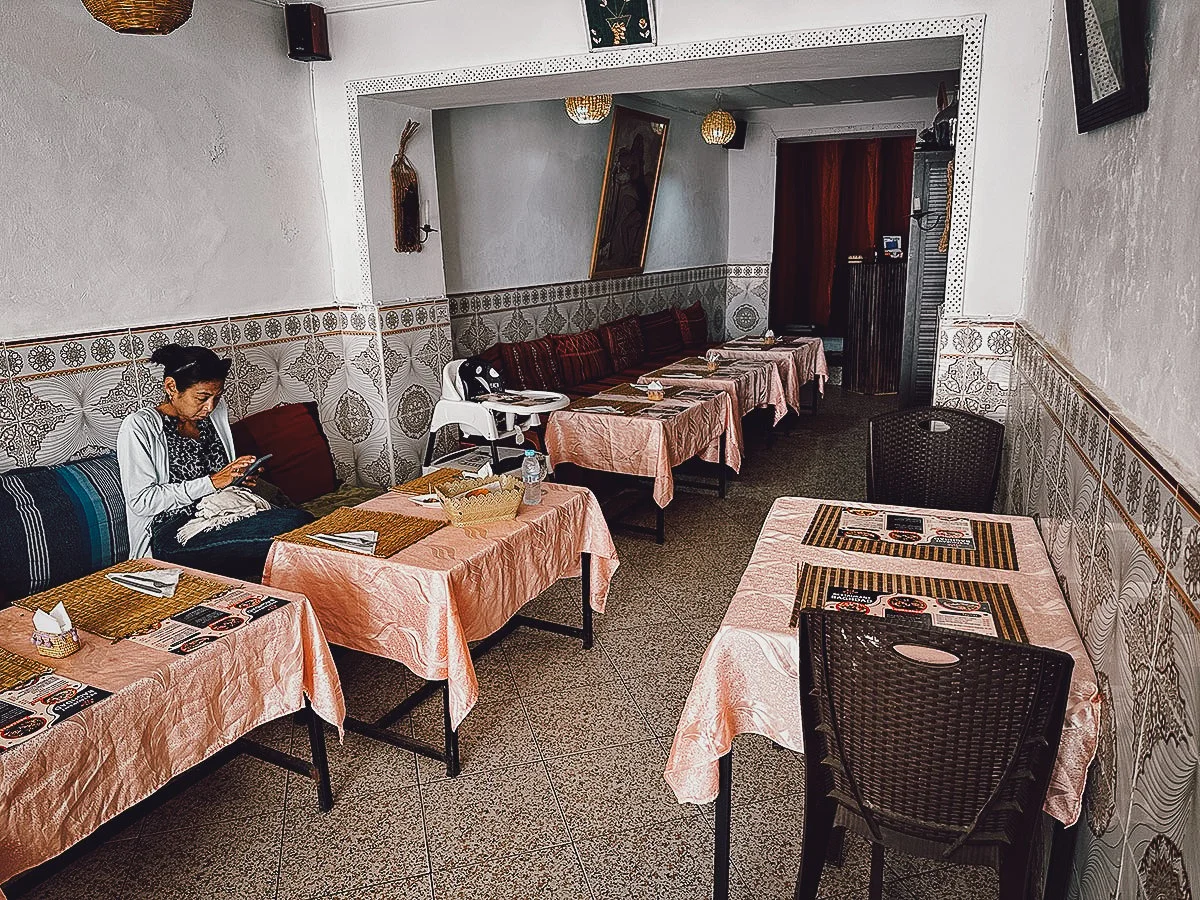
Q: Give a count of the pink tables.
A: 6